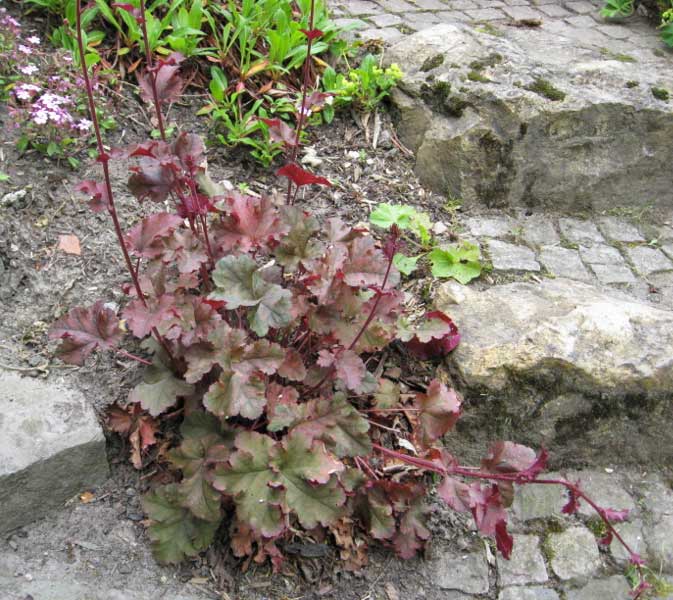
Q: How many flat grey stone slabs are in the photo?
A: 3